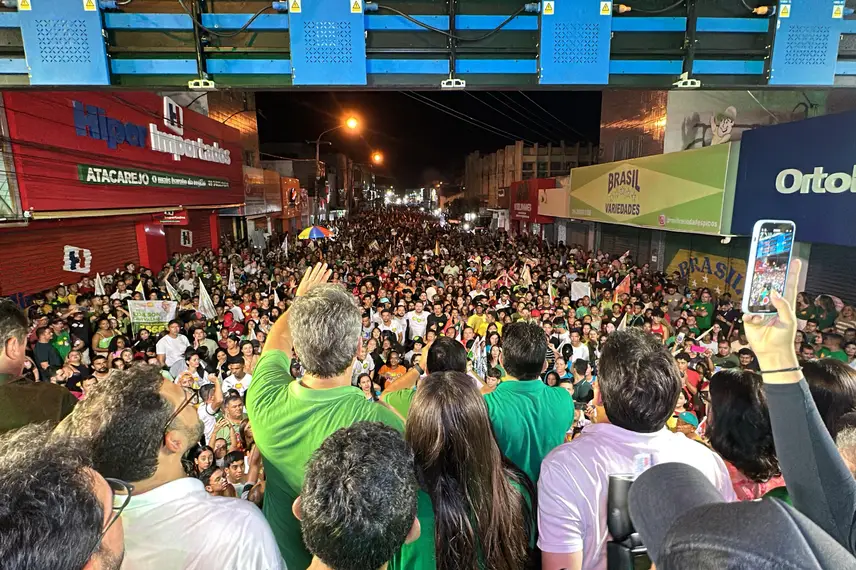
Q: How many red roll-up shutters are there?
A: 2